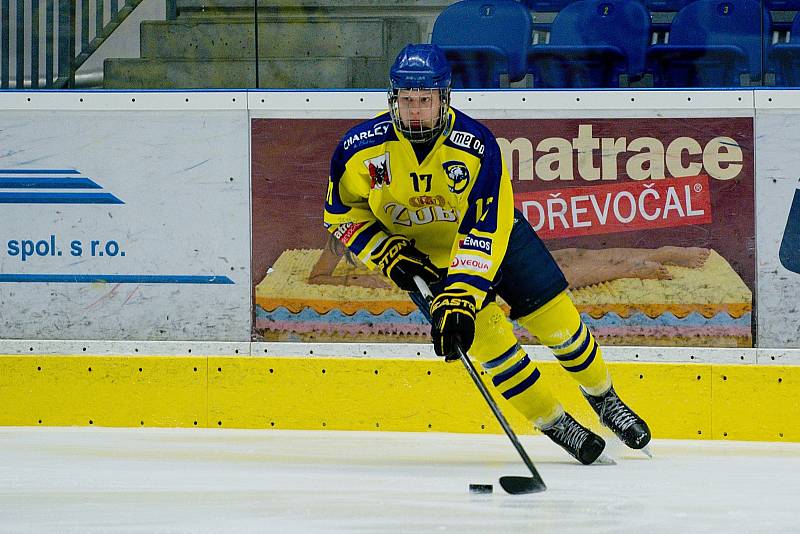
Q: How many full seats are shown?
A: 3